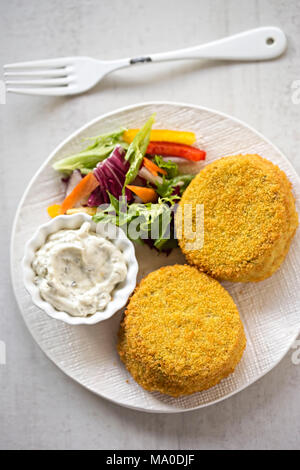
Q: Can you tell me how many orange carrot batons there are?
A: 3